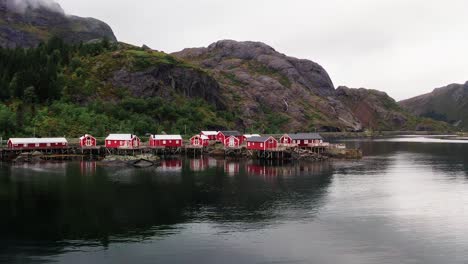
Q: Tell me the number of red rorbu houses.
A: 11